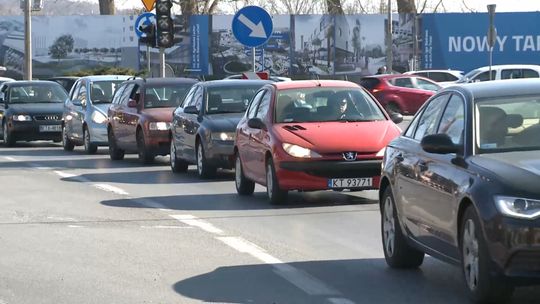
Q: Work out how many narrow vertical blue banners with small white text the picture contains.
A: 2